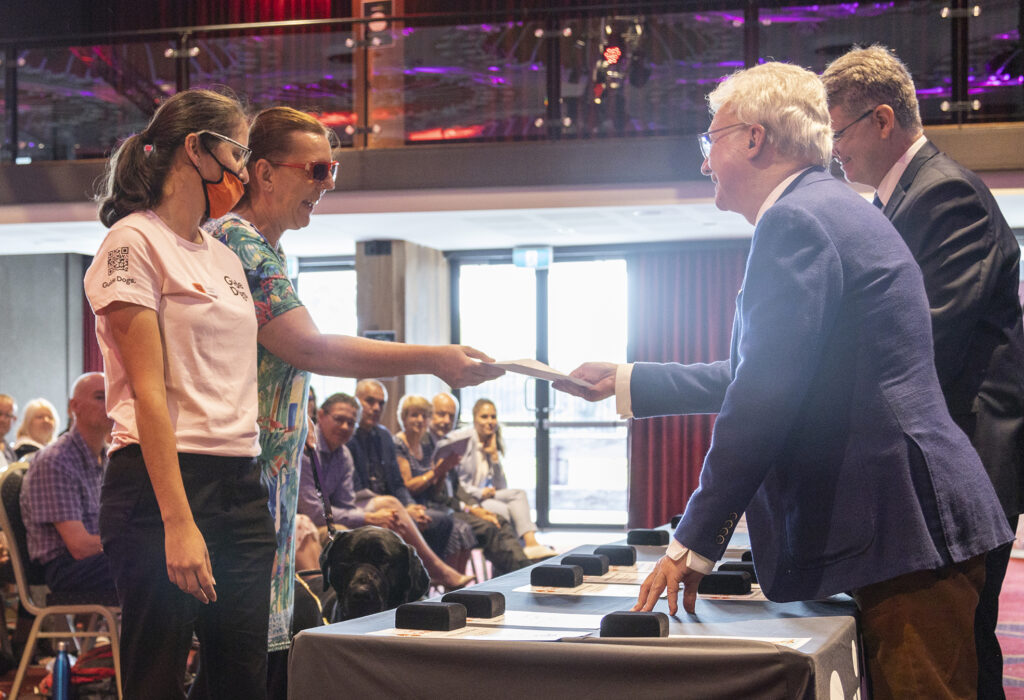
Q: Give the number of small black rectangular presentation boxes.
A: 11